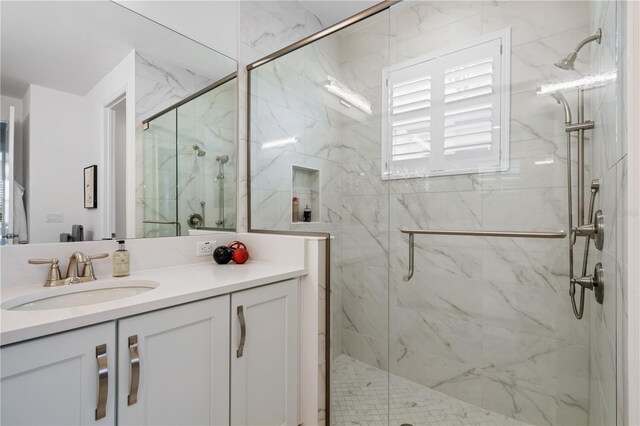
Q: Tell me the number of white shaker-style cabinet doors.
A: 3